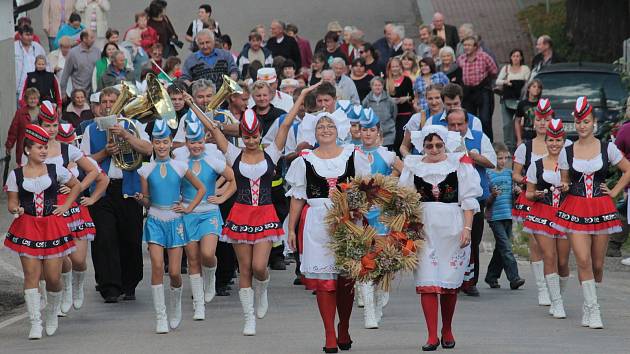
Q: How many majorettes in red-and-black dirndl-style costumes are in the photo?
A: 7